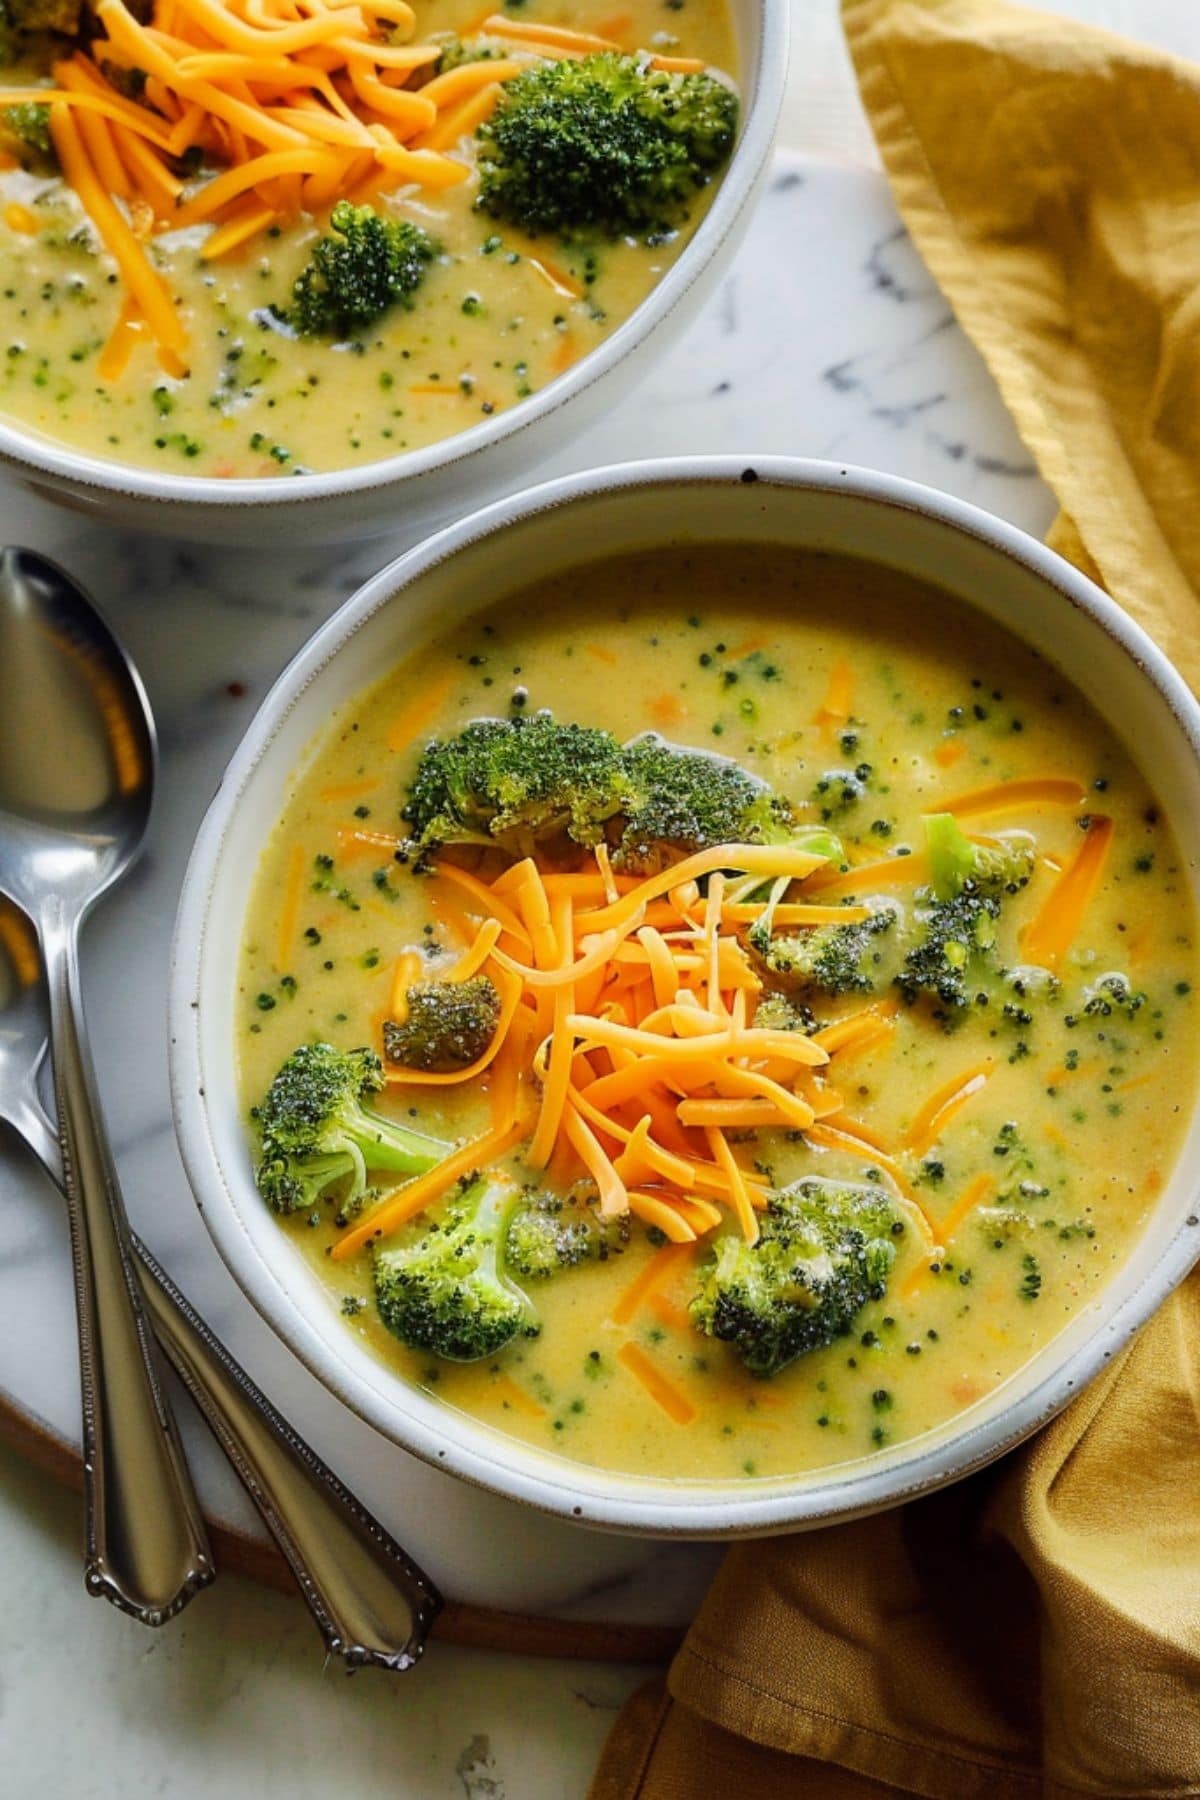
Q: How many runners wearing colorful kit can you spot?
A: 0